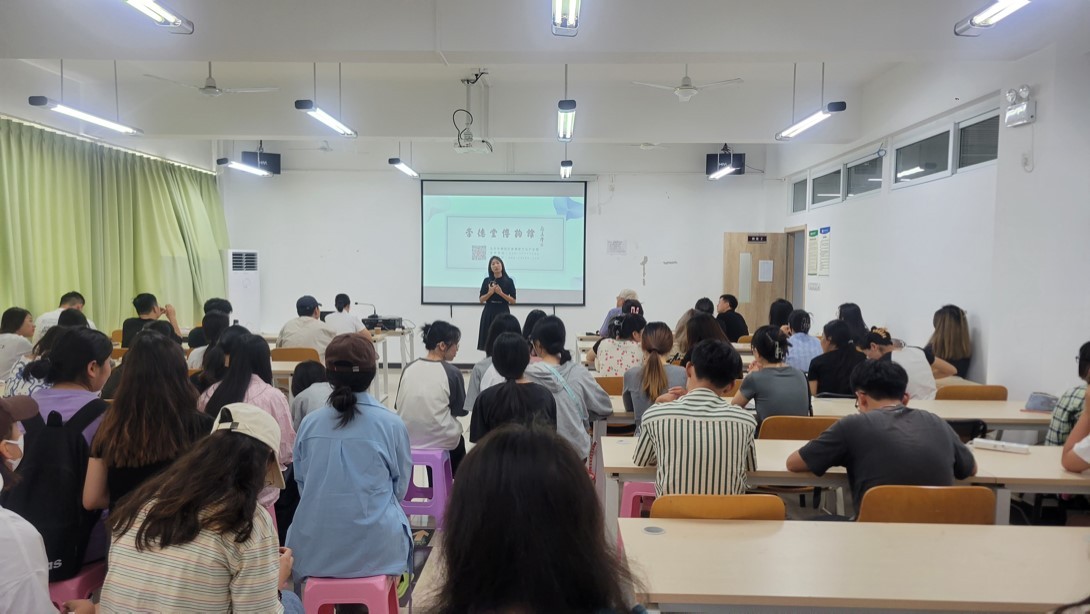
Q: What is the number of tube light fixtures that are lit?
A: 11